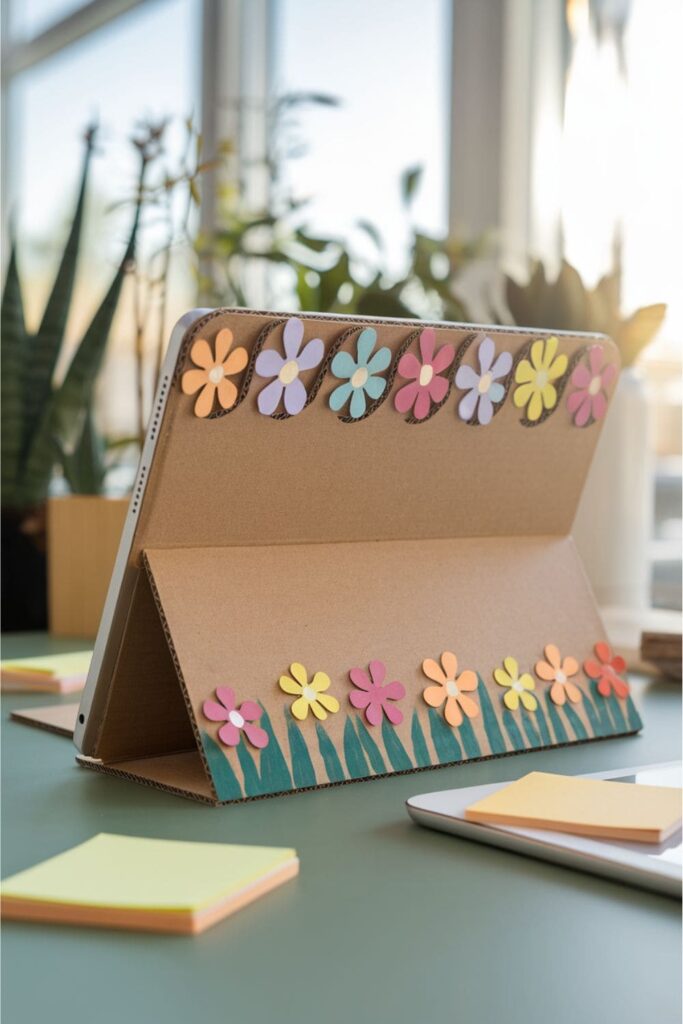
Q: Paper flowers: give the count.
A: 14